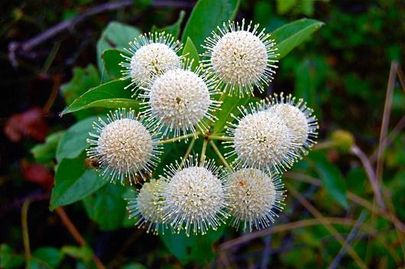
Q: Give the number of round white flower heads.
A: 9